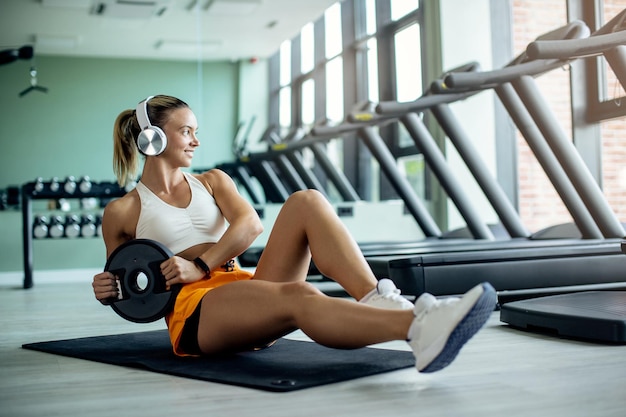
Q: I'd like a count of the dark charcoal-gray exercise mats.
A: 1